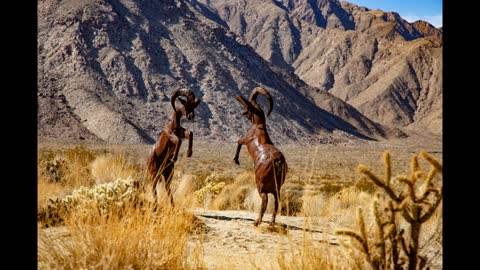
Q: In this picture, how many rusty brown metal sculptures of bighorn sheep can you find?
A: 2